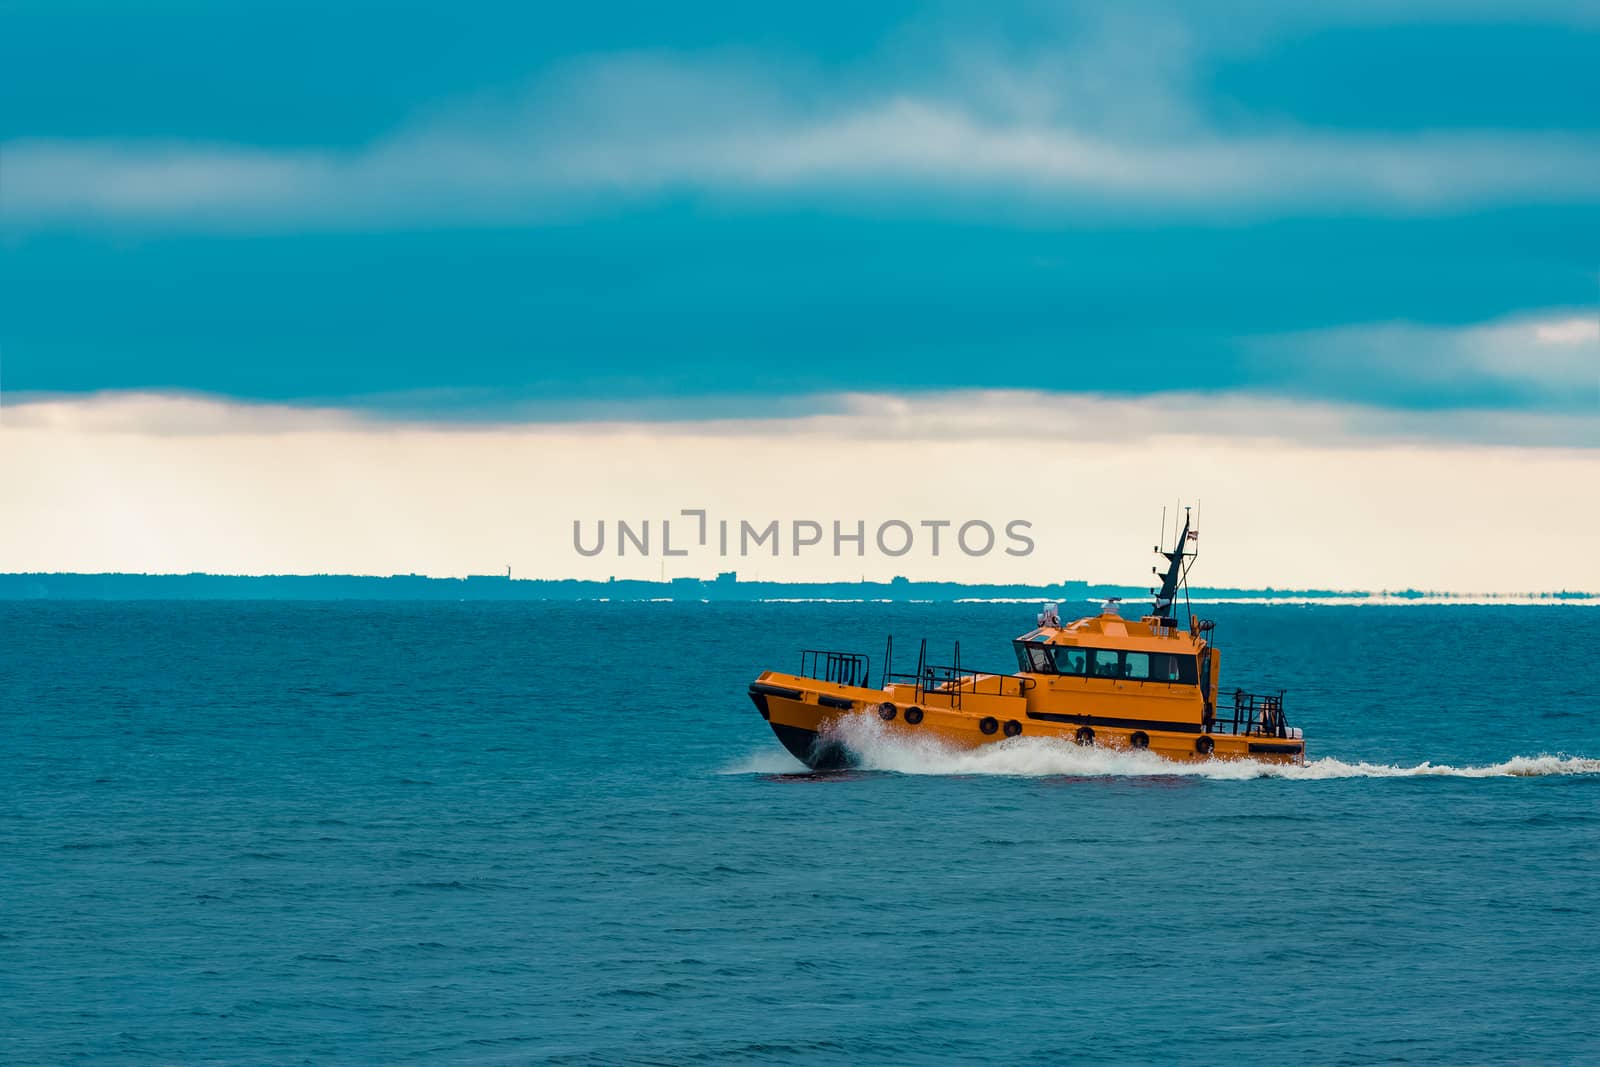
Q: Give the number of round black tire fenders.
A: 7